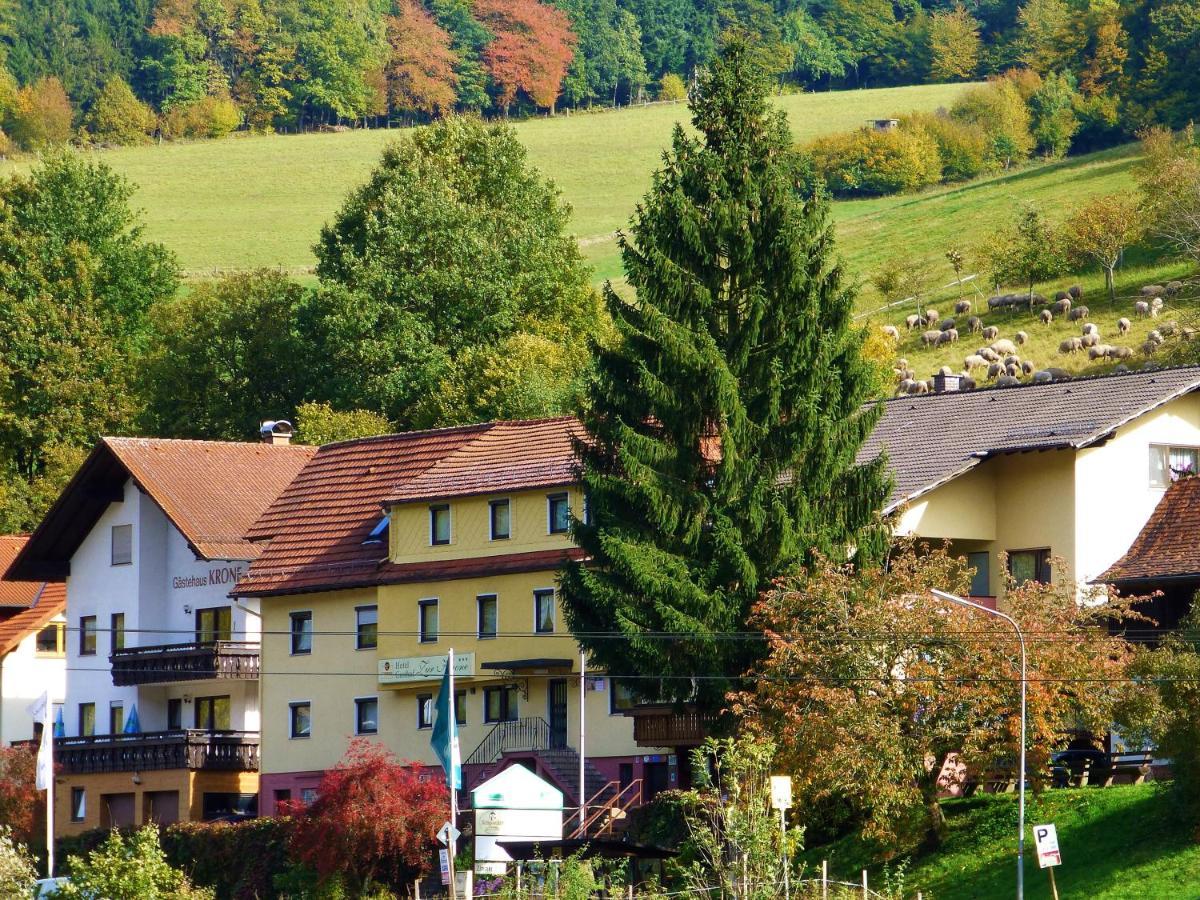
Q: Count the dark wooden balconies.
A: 3